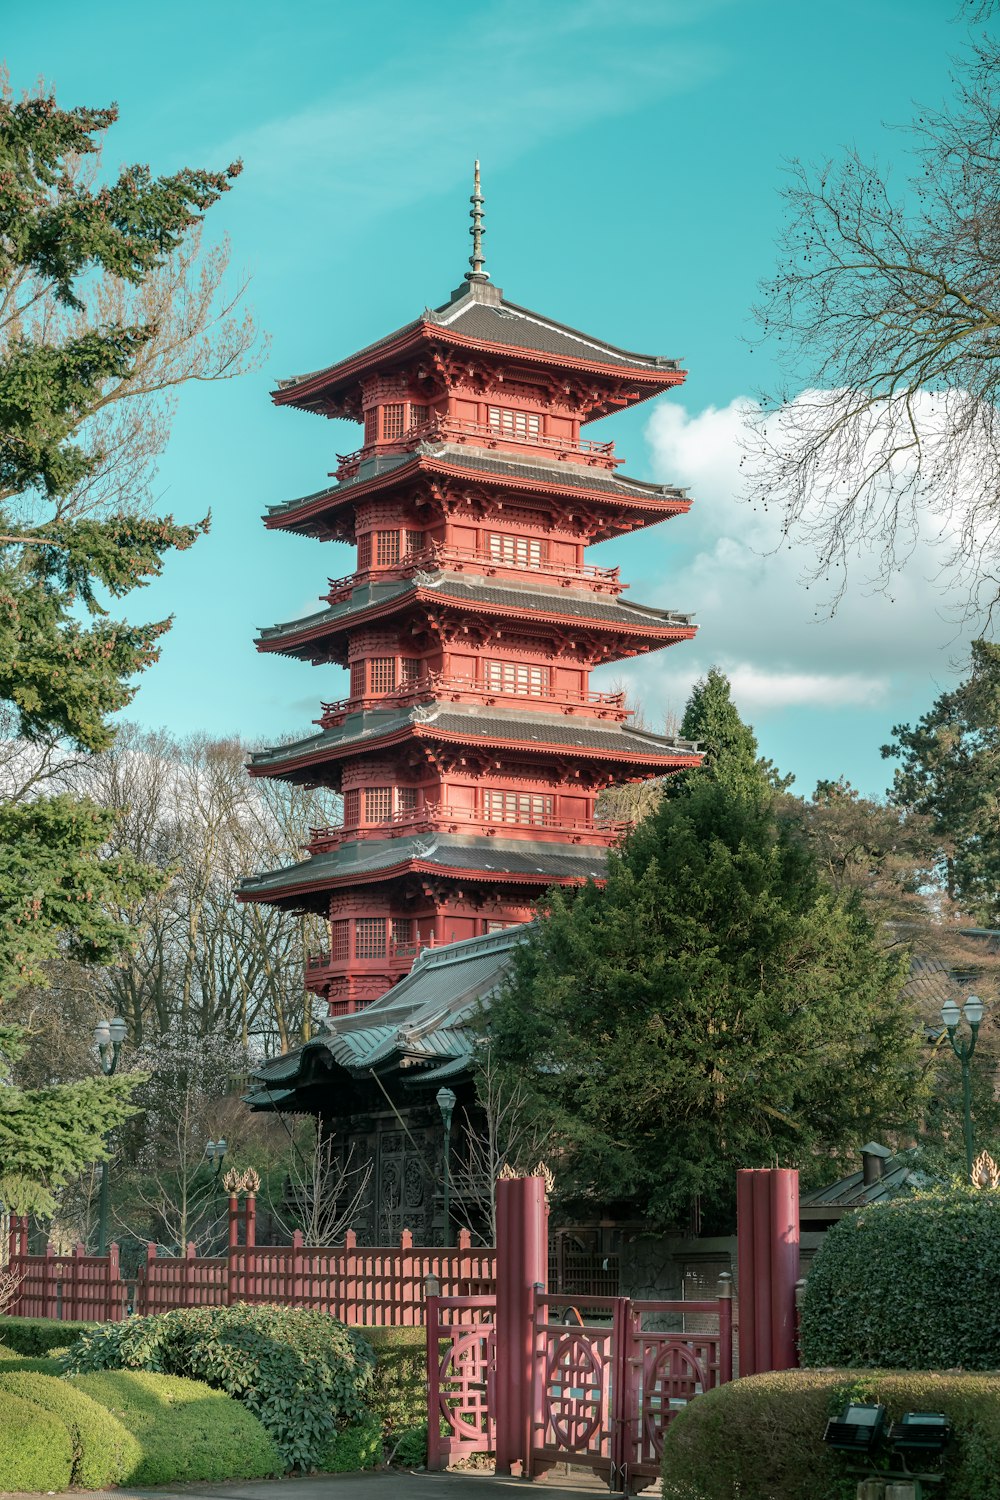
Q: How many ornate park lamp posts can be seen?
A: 4